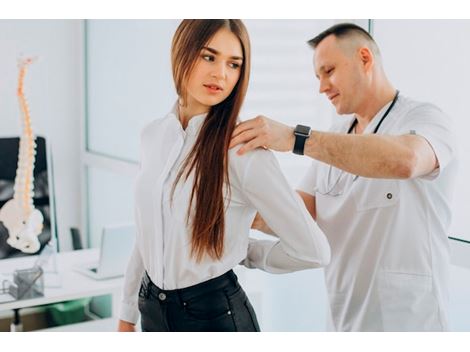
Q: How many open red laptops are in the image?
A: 0